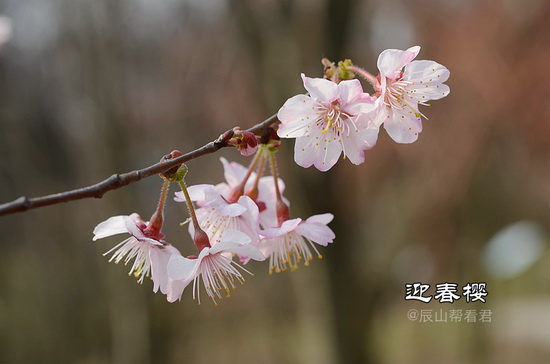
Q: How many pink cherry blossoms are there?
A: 7